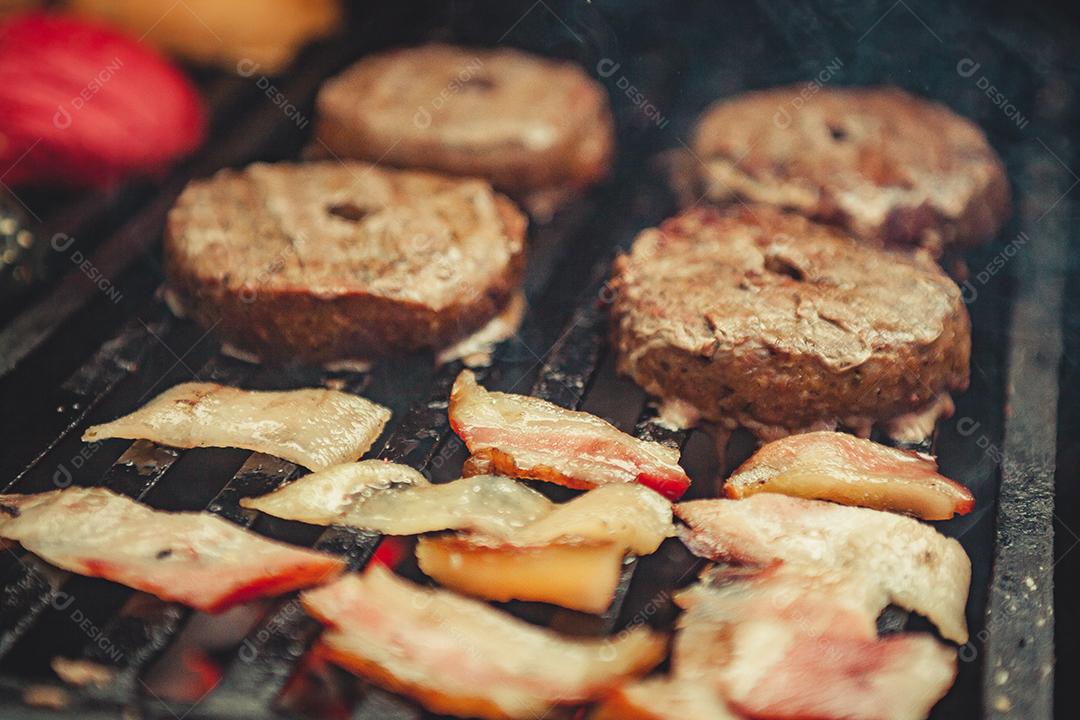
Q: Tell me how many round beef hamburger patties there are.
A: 4